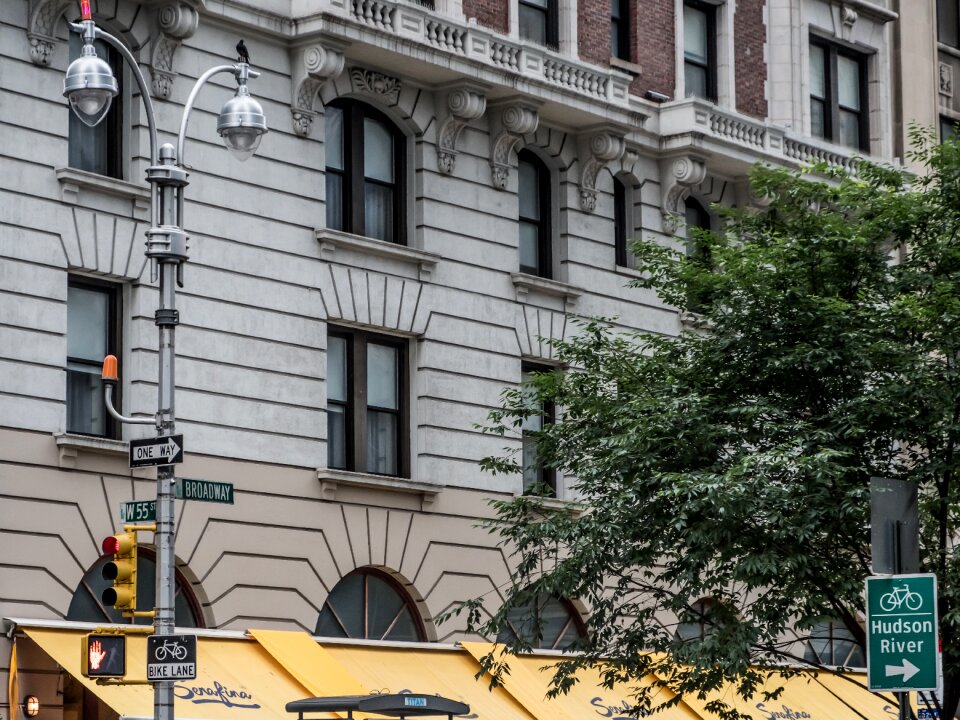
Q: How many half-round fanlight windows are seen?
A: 5